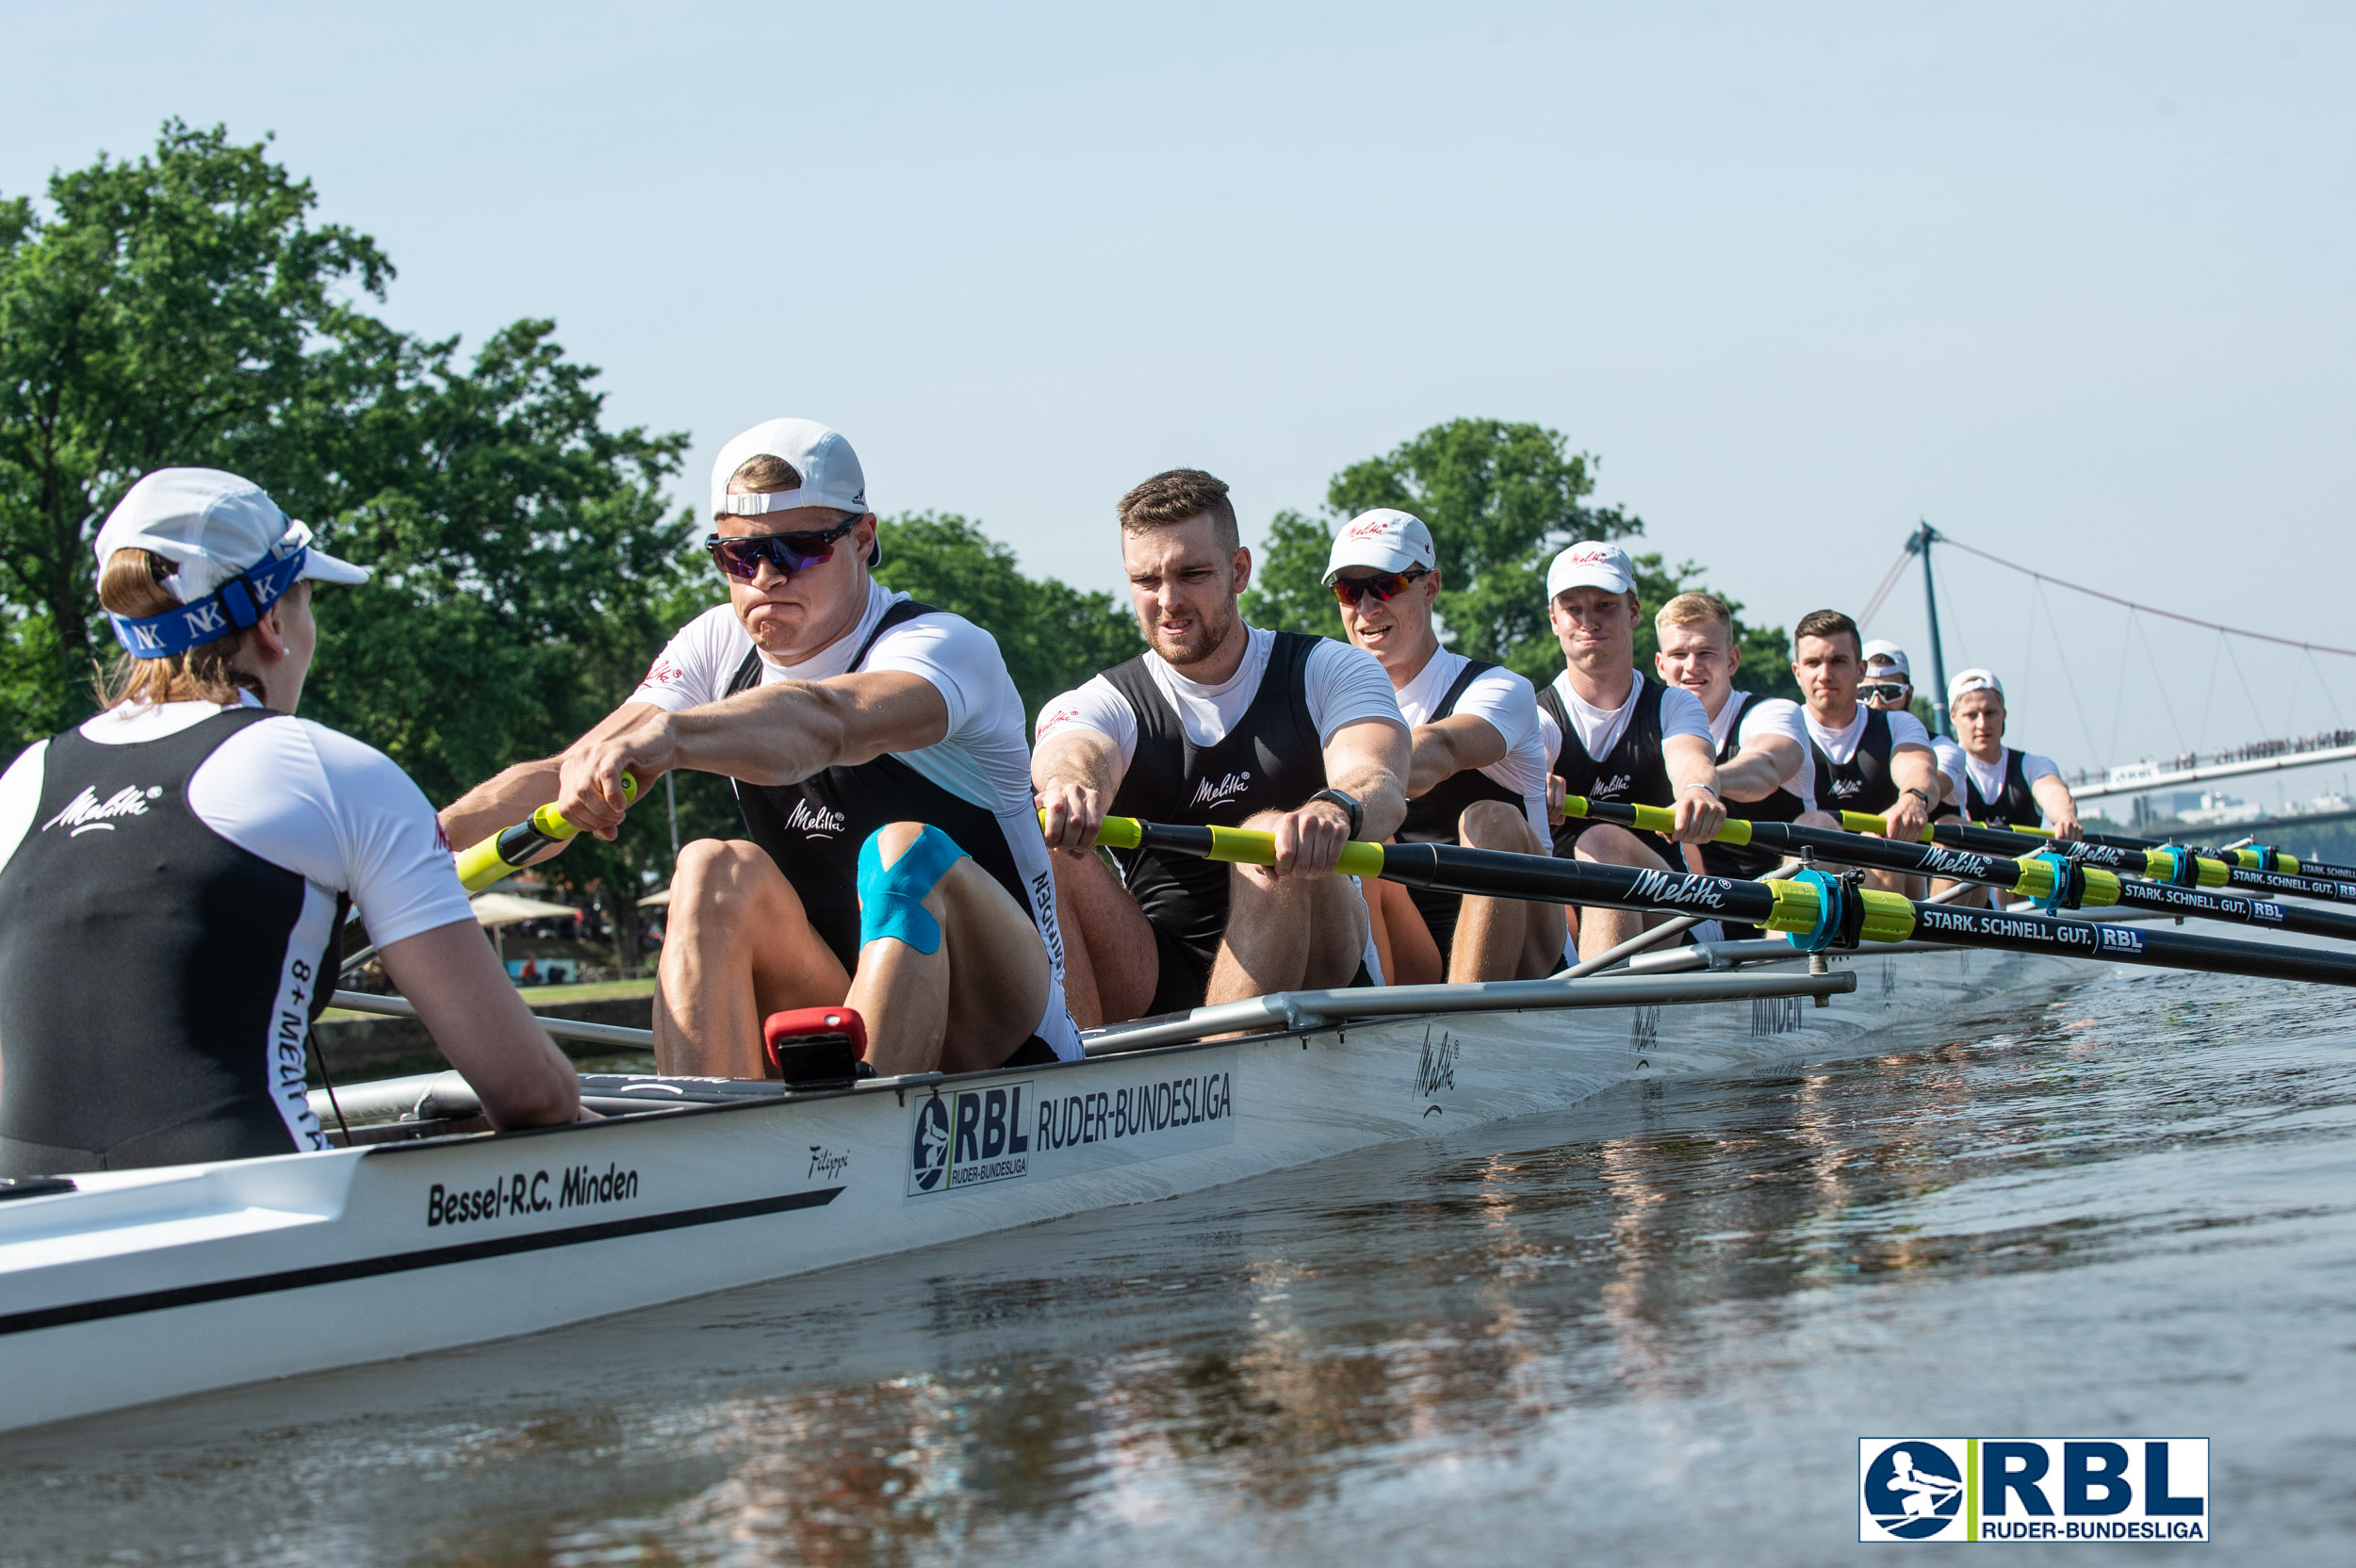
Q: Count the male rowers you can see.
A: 8